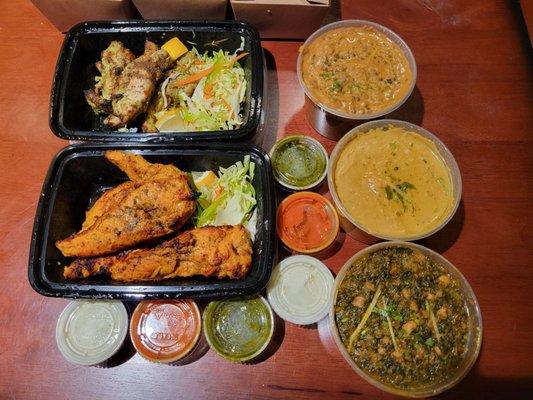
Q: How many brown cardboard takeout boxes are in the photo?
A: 3